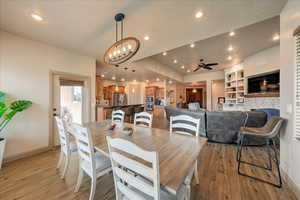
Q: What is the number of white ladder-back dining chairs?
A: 6